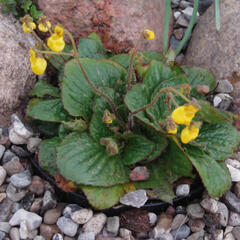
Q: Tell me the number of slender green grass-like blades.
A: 3